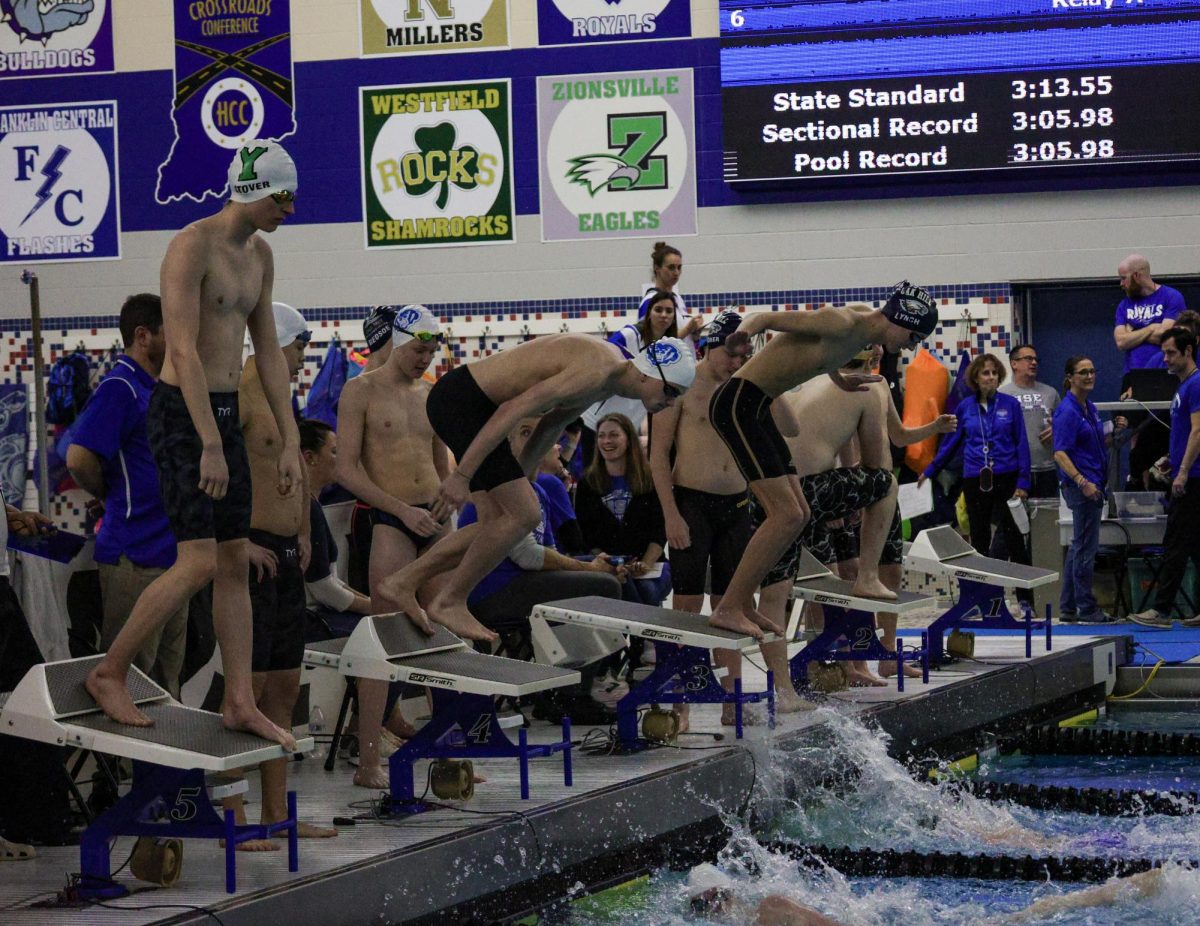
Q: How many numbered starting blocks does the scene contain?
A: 5